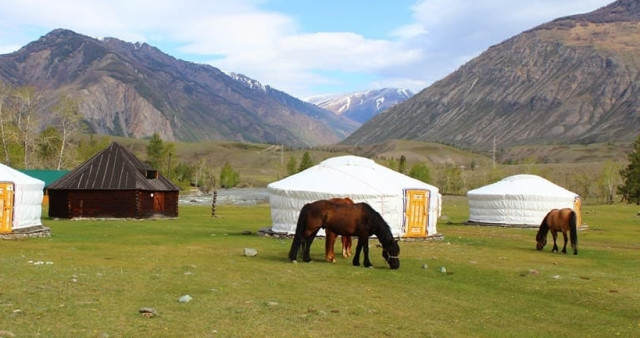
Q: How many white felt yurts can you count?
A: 3